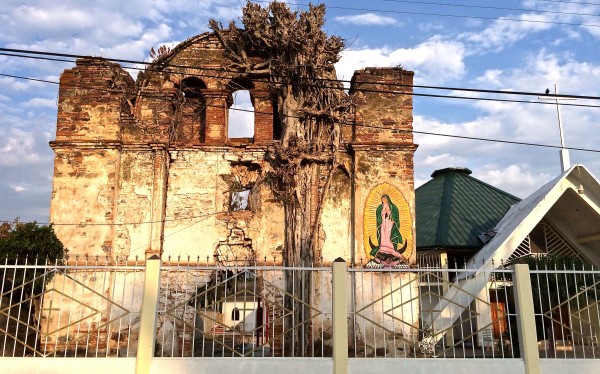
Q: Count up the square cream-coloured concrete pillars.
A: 3